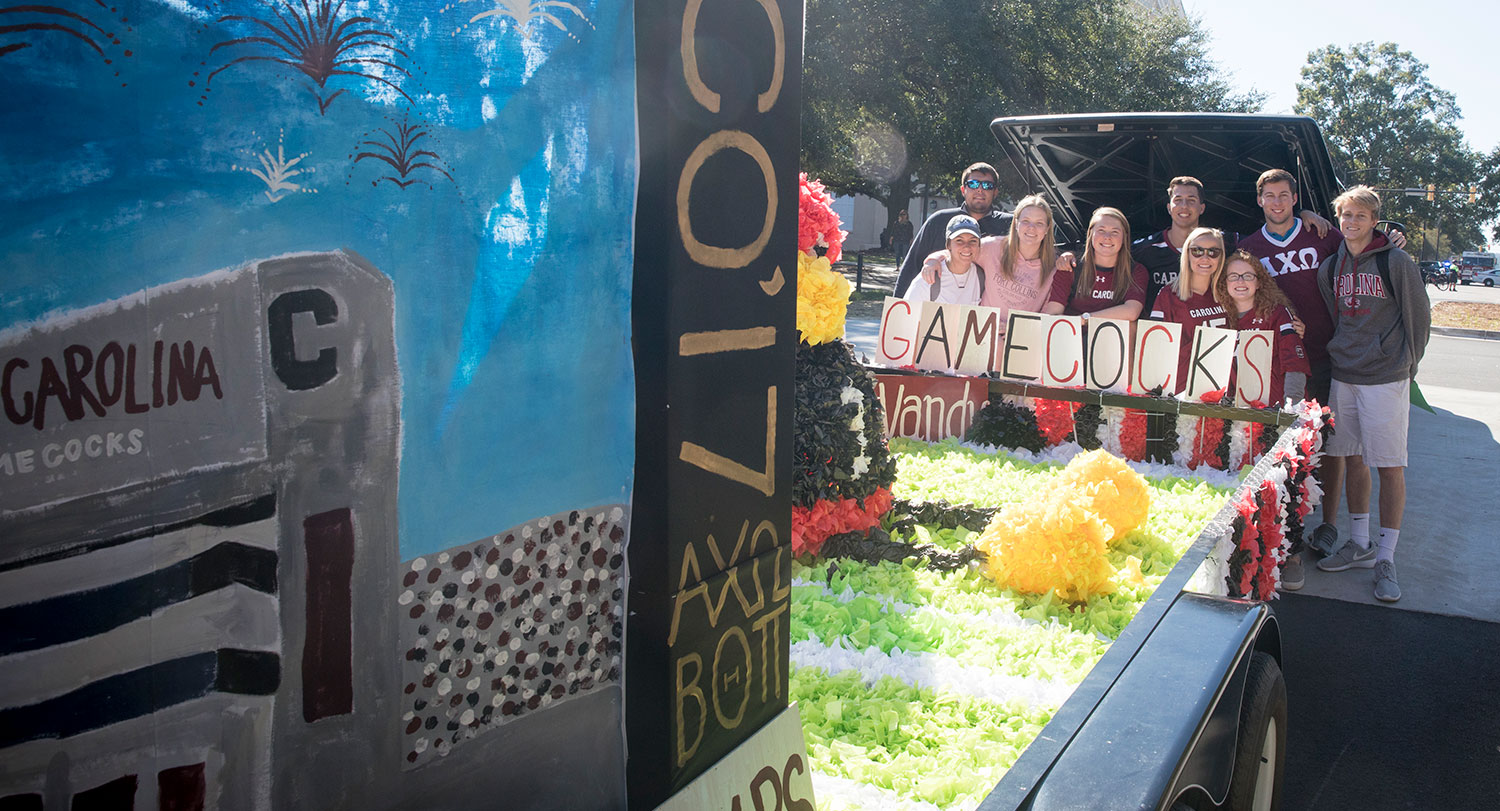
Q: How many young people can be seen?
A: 9